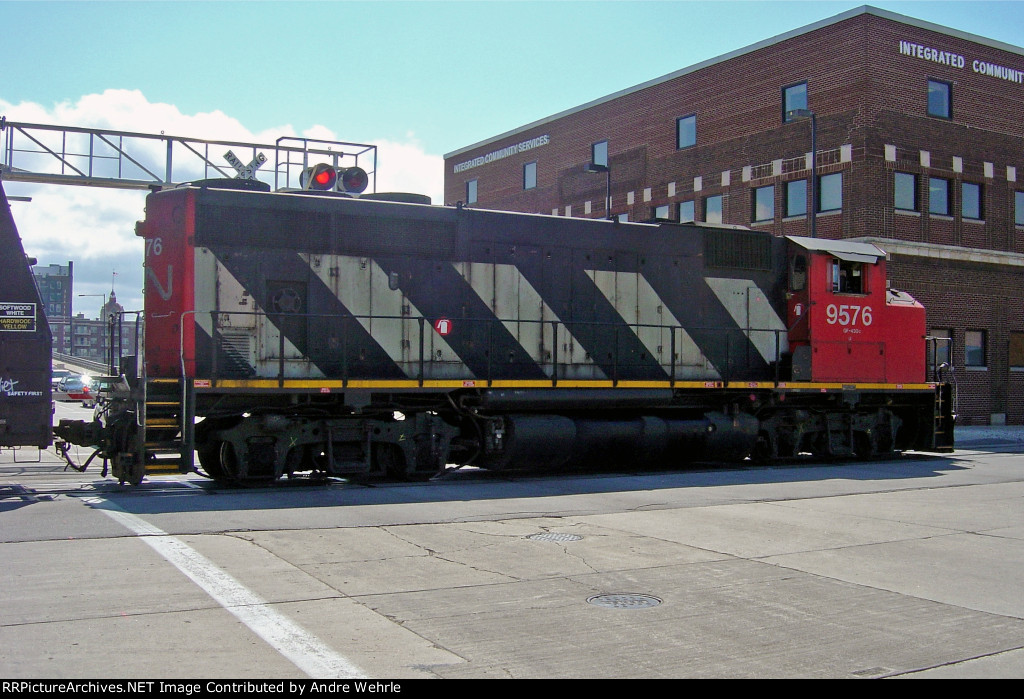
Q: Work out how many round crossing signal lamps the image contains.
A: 2